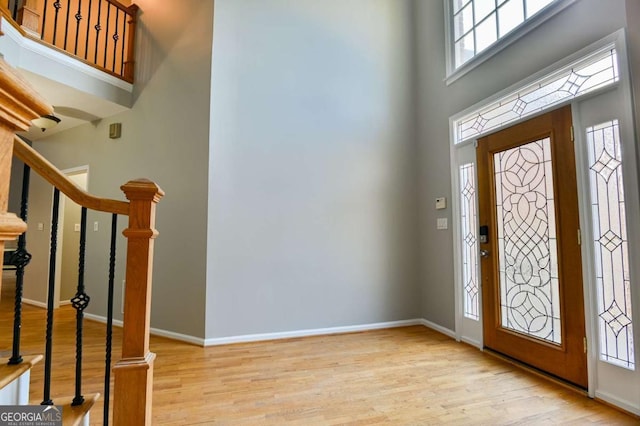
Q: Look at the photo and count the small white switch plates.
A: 4